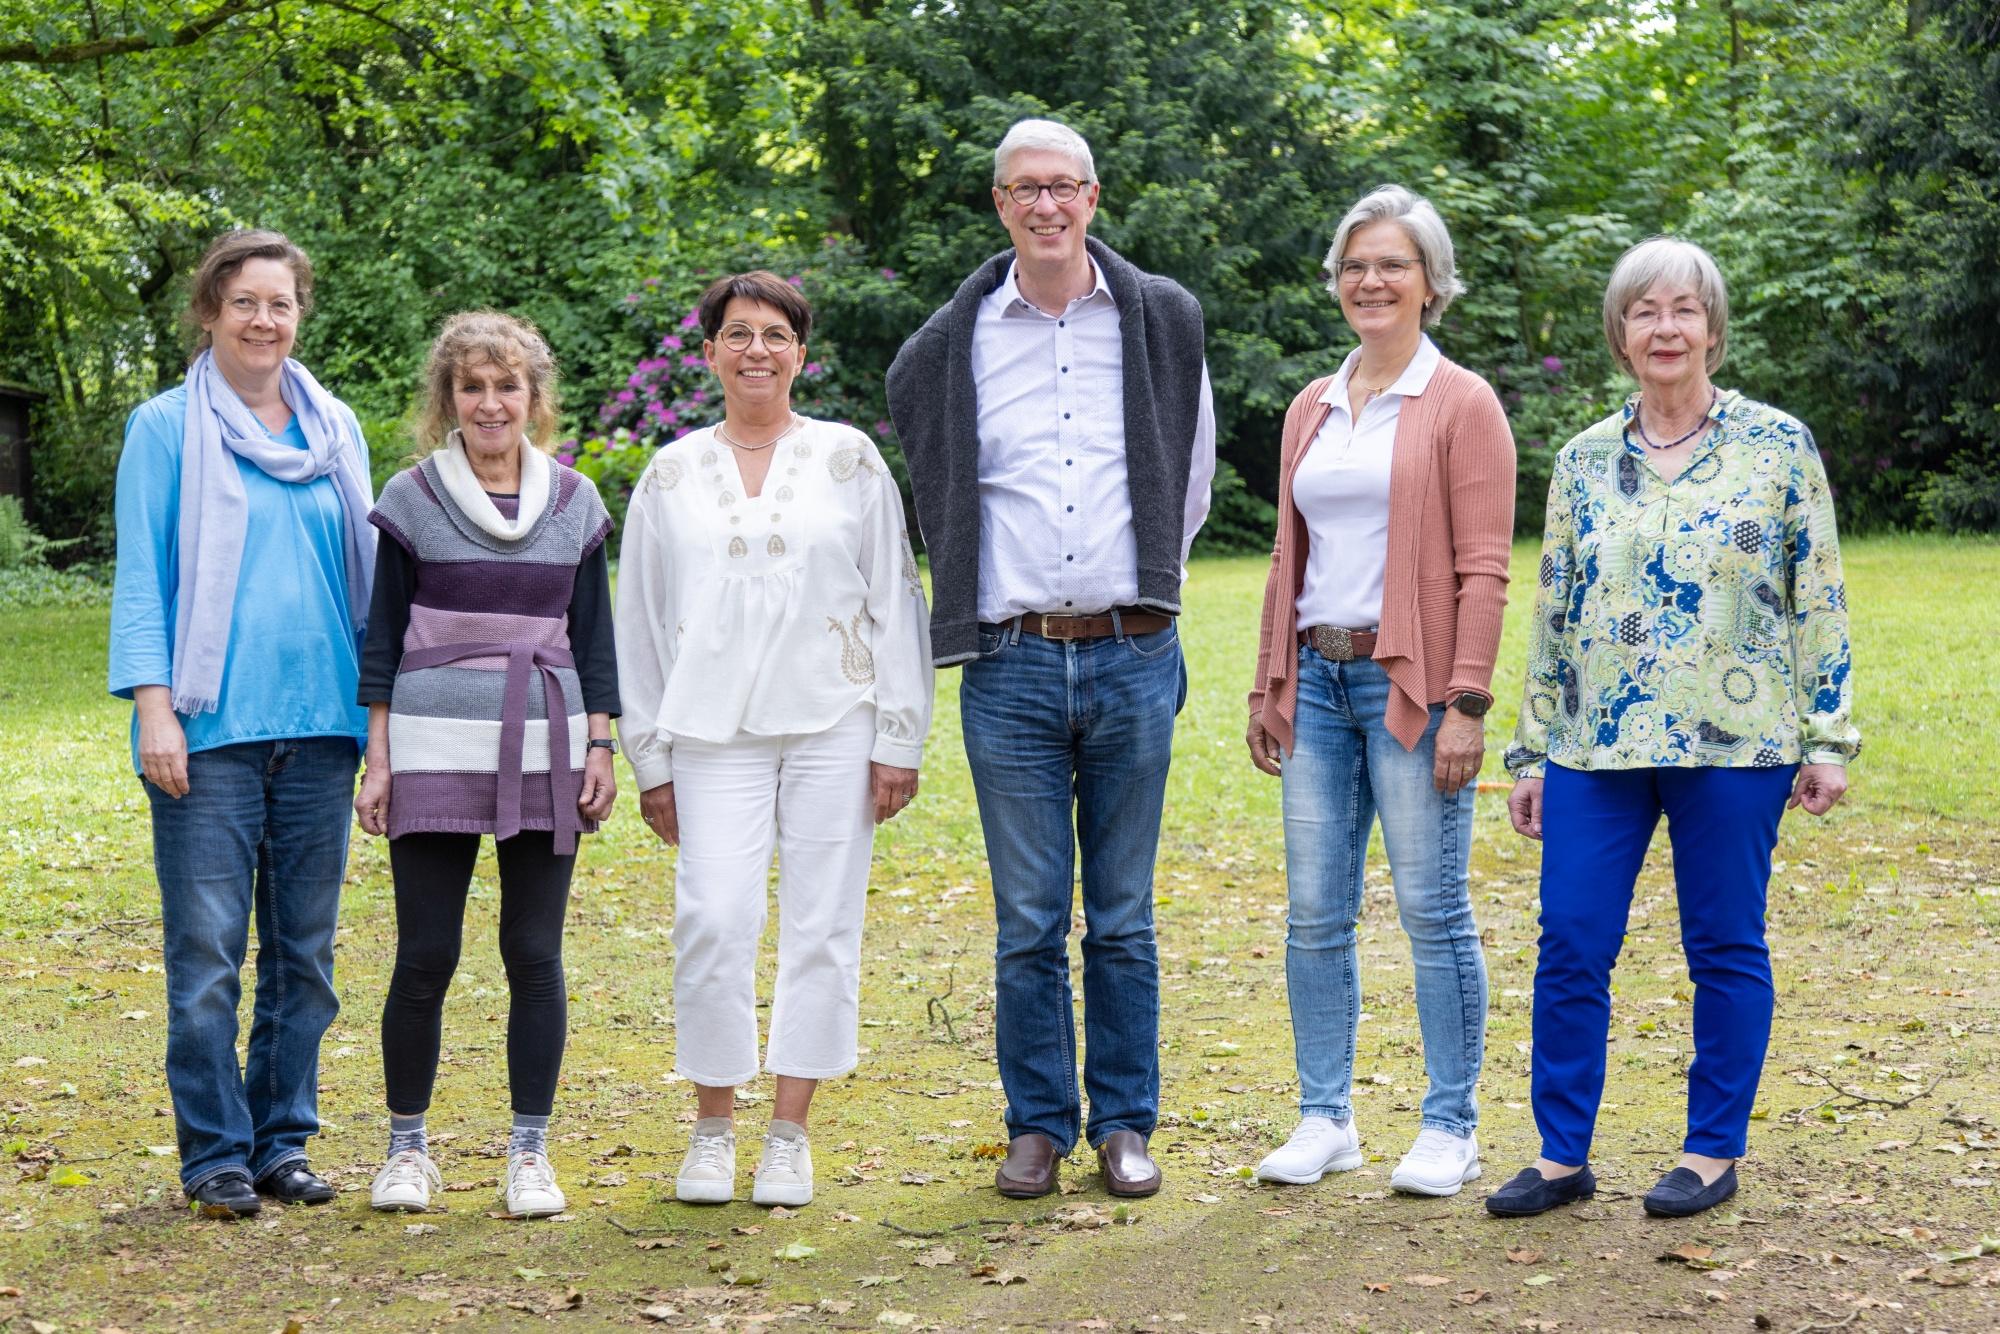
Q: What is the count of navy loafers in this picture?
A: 2